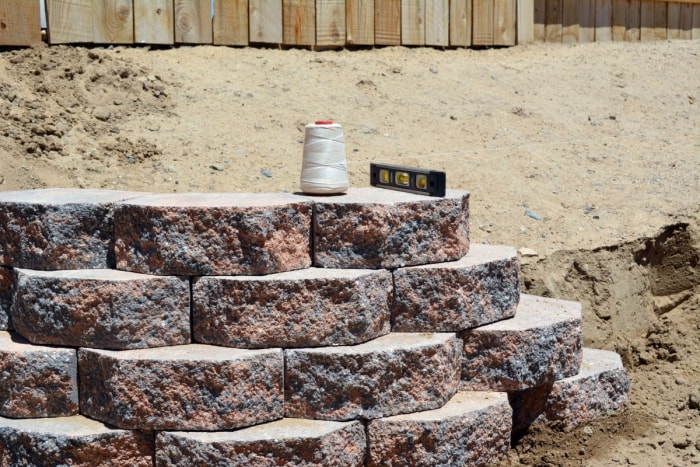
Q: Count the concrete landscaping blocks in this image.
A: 15